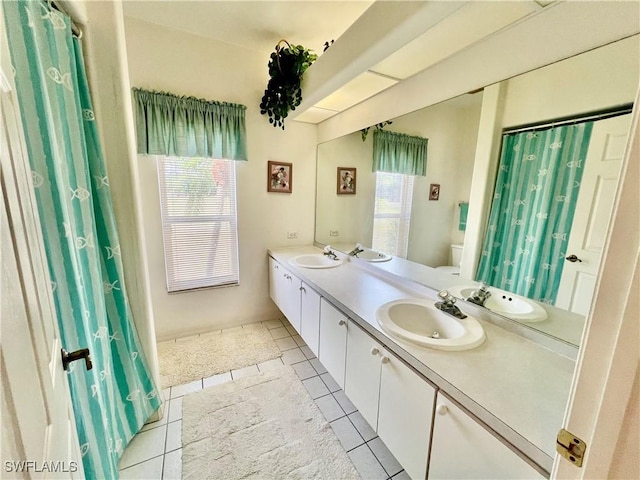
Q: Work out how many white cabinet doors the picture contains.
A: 8